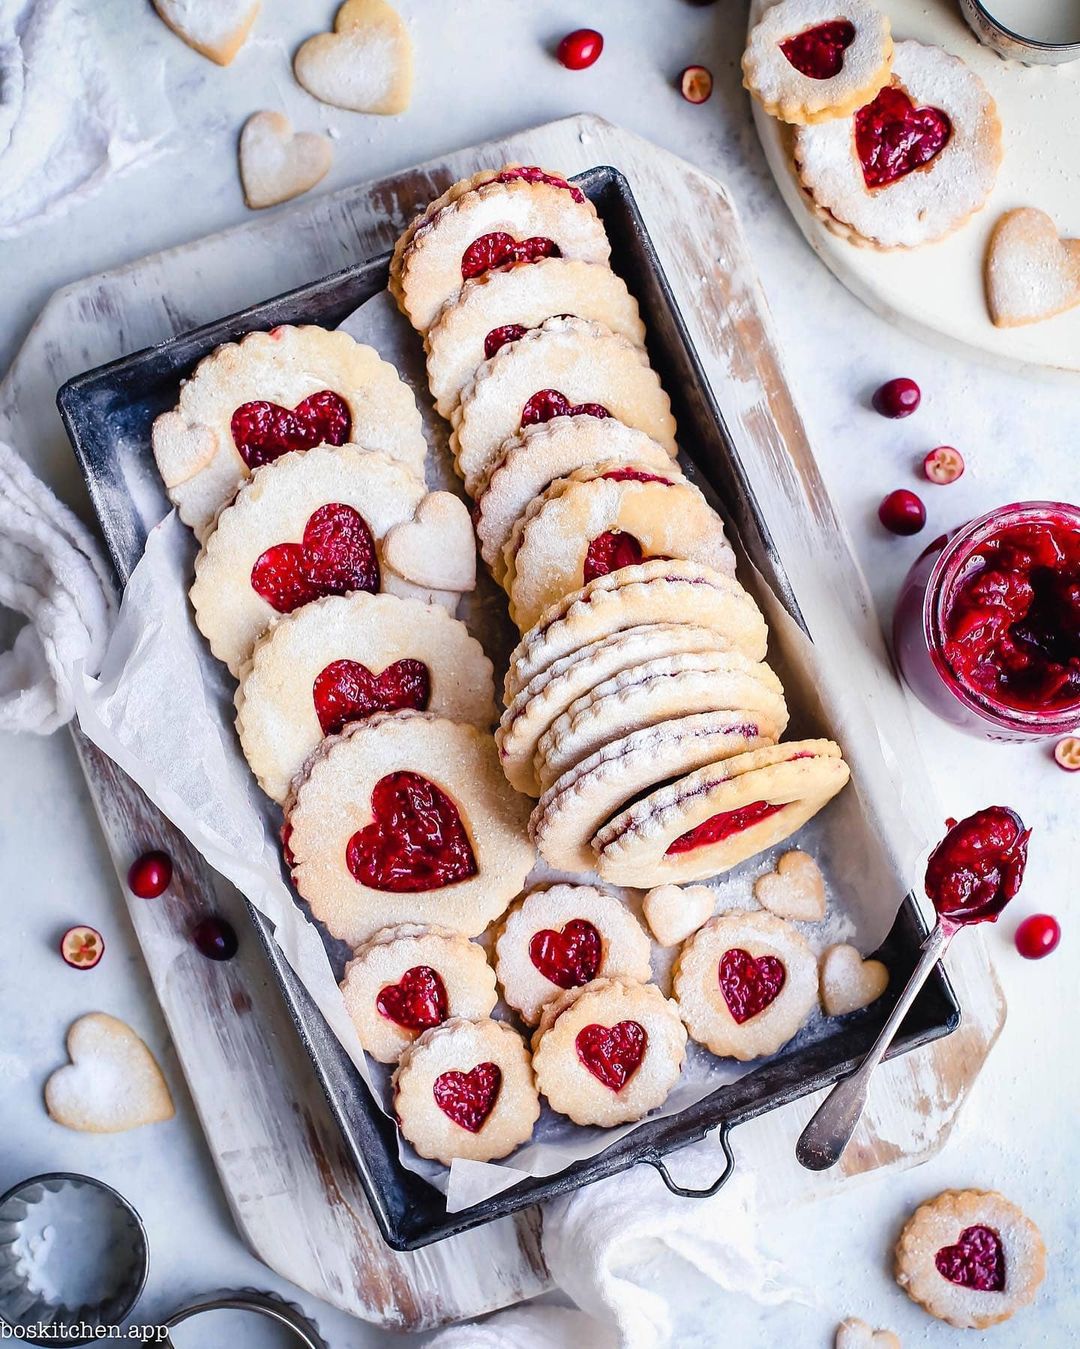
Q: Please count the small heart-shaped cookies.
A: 11